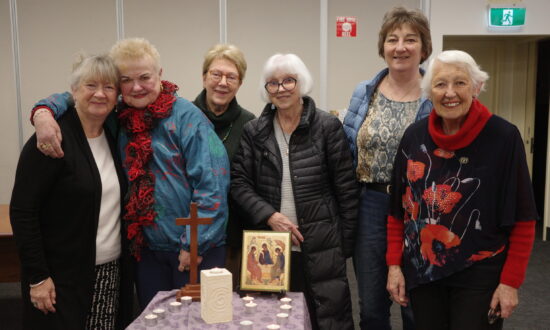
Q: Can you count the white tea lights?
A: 11